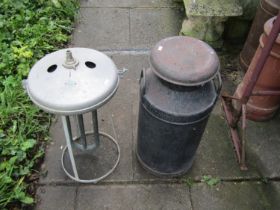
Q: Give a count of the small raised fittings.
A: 1